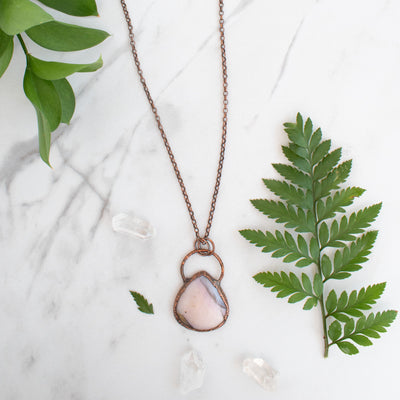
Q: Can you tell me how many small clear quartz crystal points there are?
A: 3